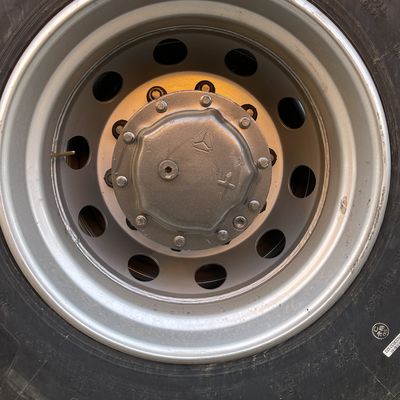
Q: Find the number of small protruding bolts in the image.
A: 10